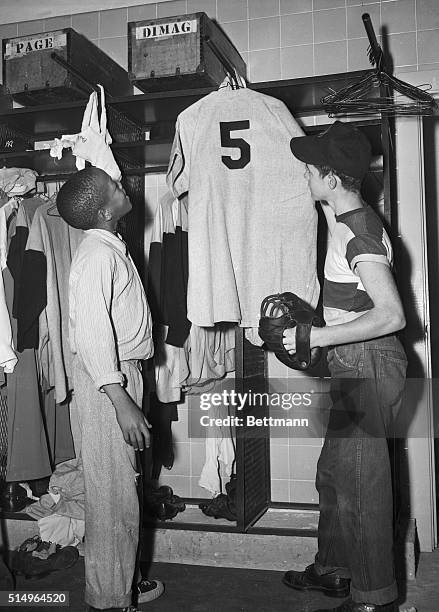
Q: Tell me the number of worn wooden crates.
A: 2